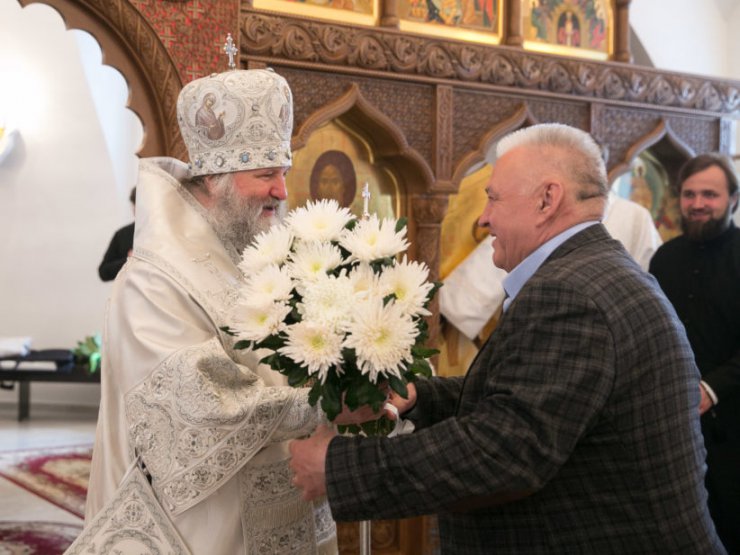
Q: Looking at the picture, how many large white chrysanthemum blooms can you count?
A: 11